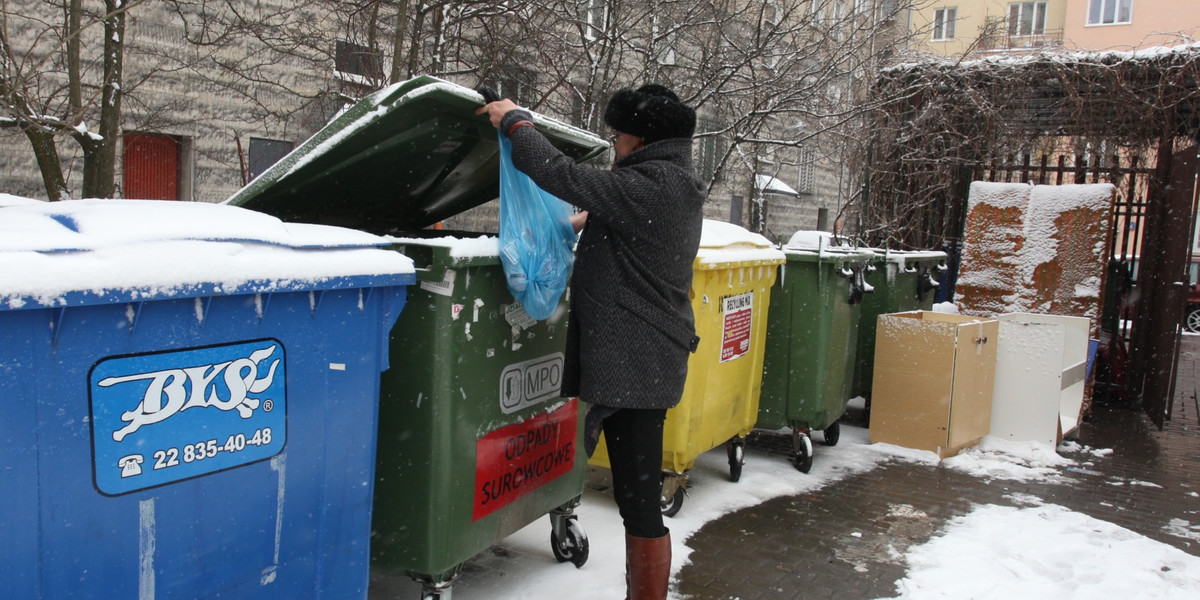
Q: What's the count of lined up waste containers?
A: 5